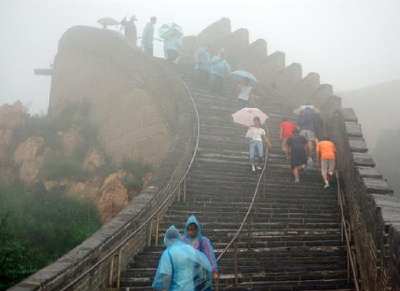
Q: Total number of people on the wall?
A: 14